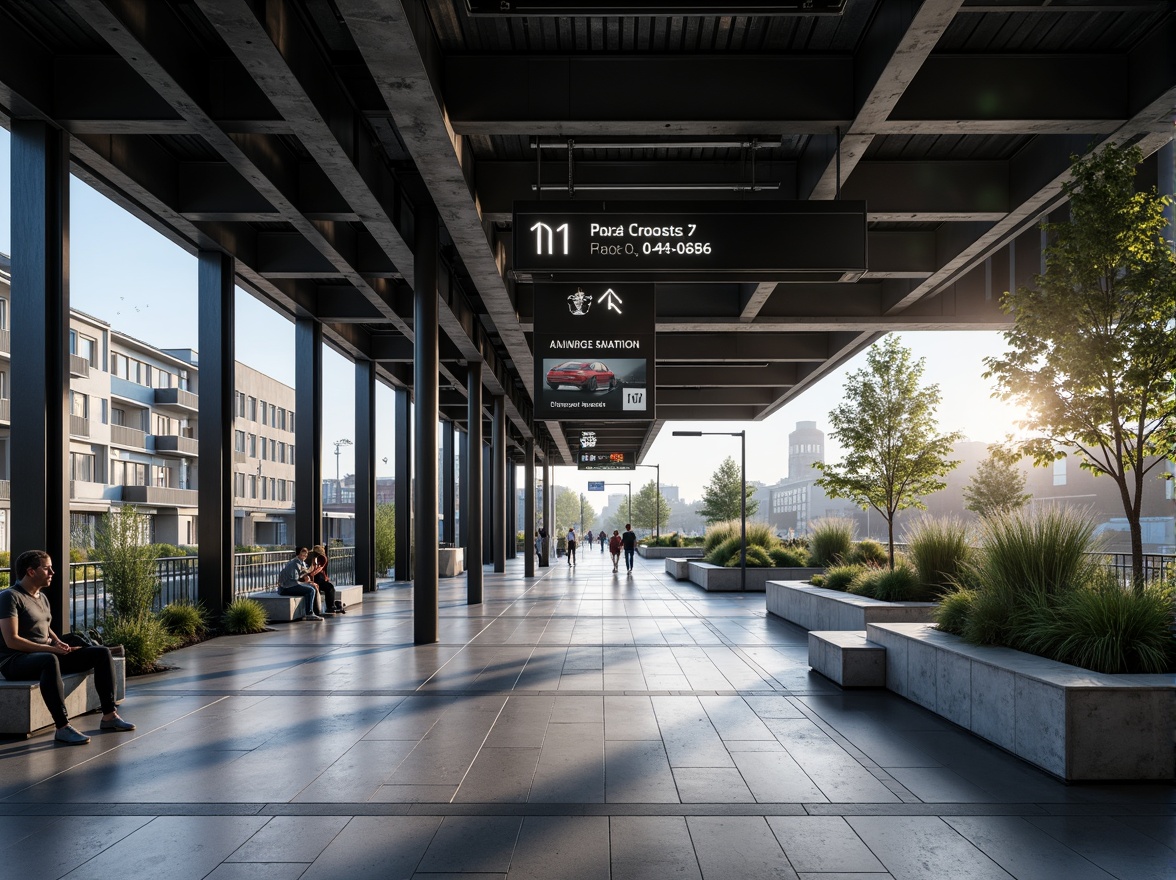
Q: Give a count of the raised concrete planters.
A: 4